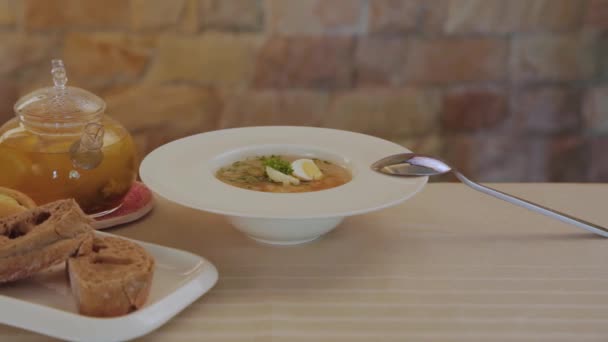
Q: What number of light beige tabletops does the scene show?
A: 1